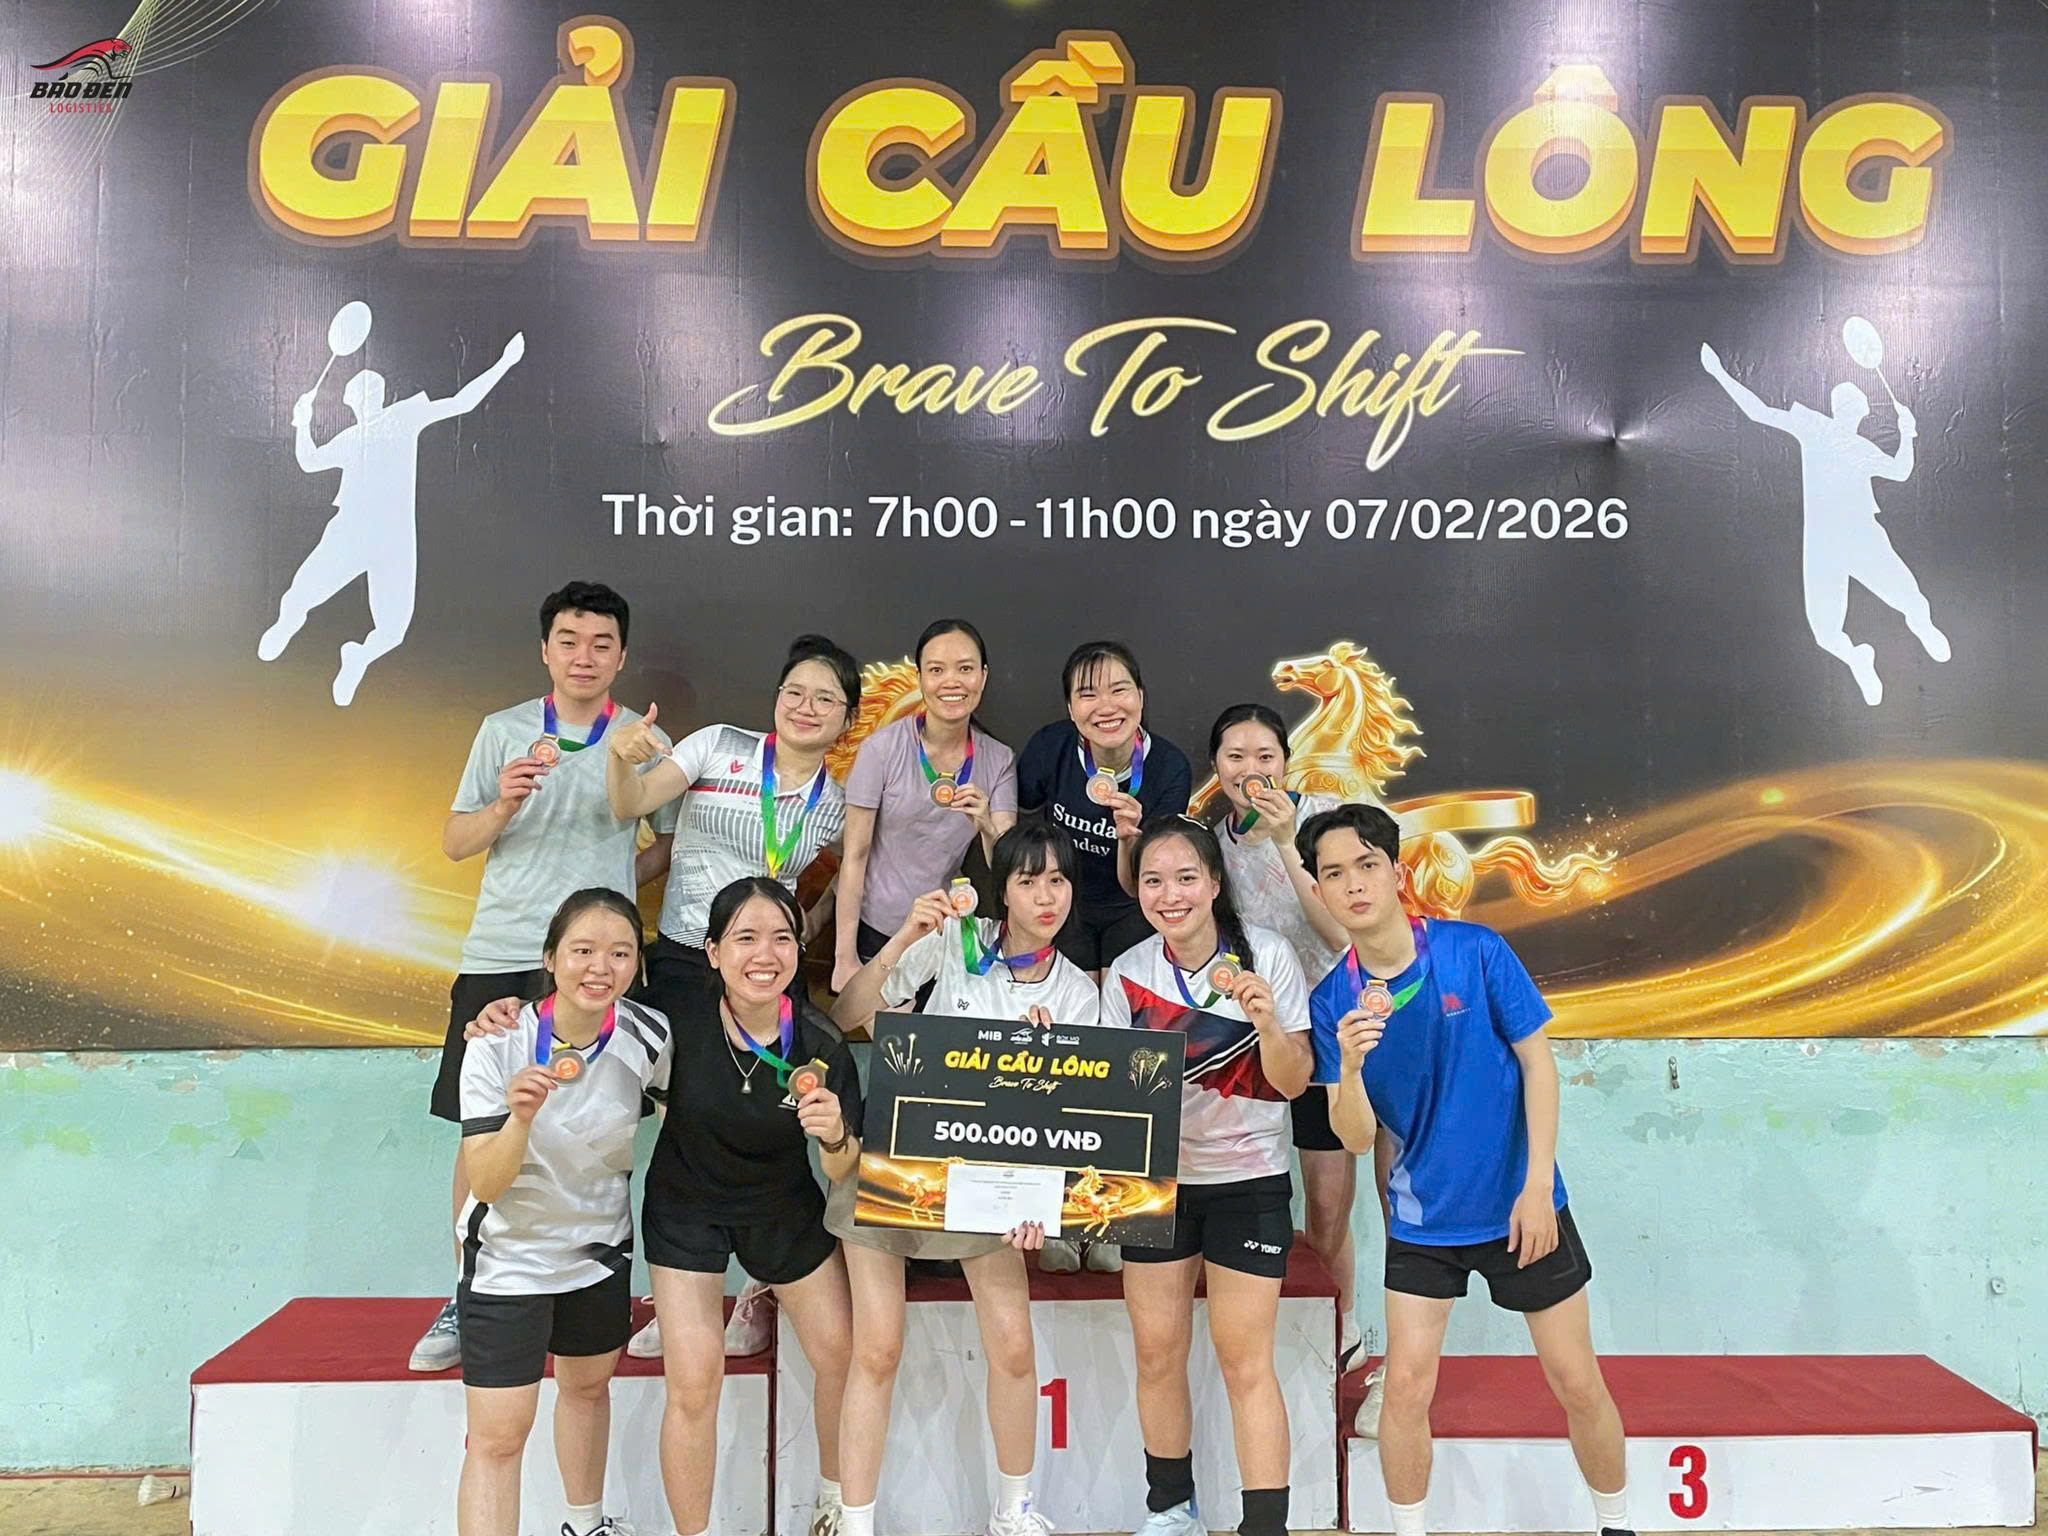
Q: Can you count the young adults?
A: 10